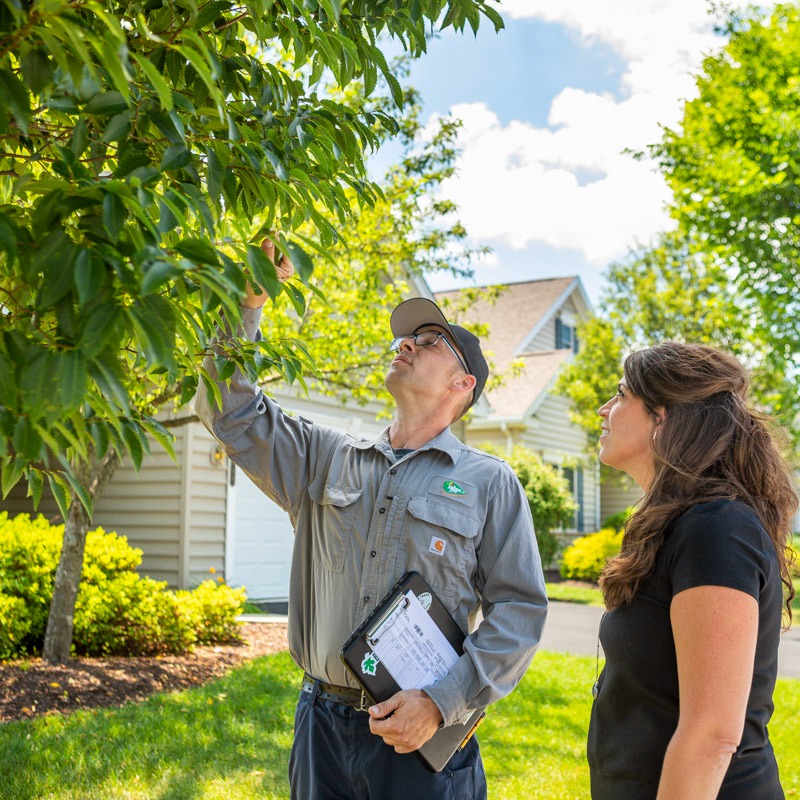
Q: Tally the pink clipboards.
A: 0